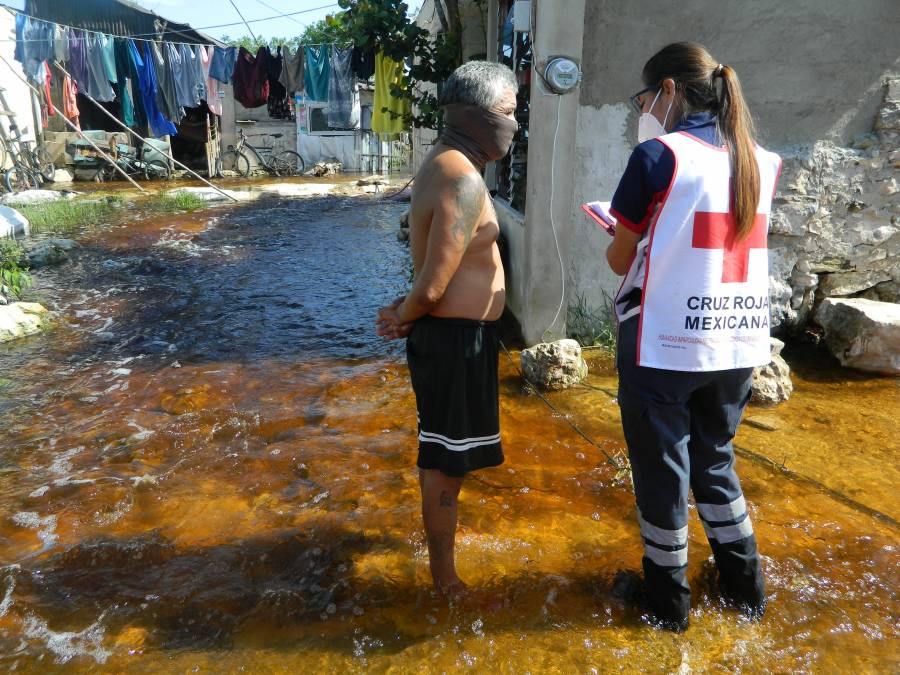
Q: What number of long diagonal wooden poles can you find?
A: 2